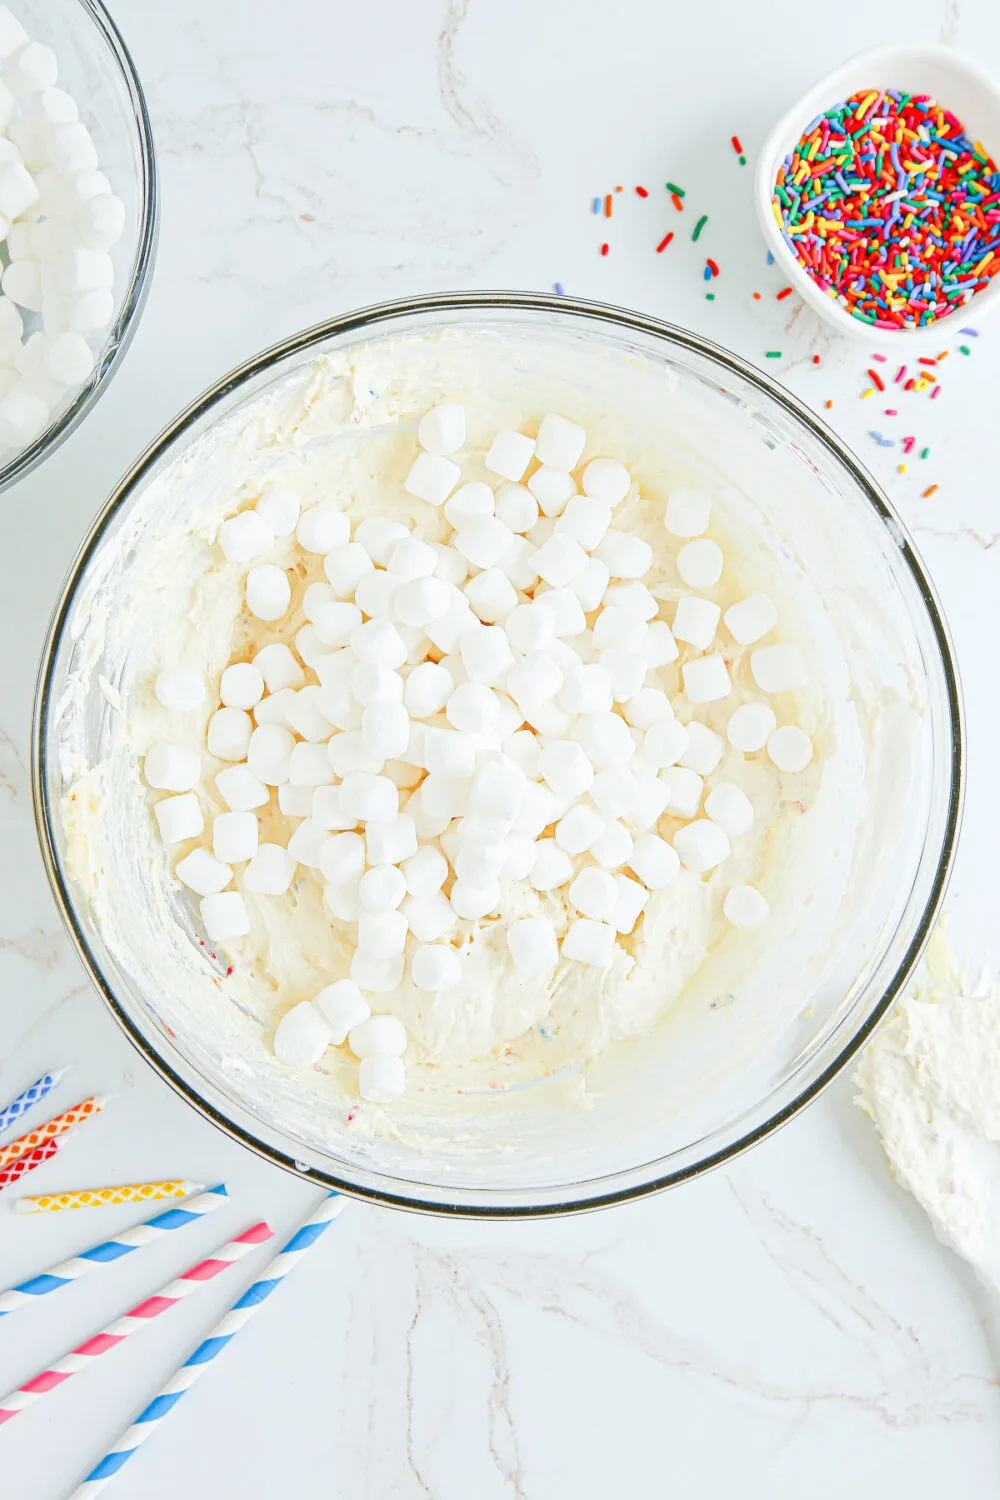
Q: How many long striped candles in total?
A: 3